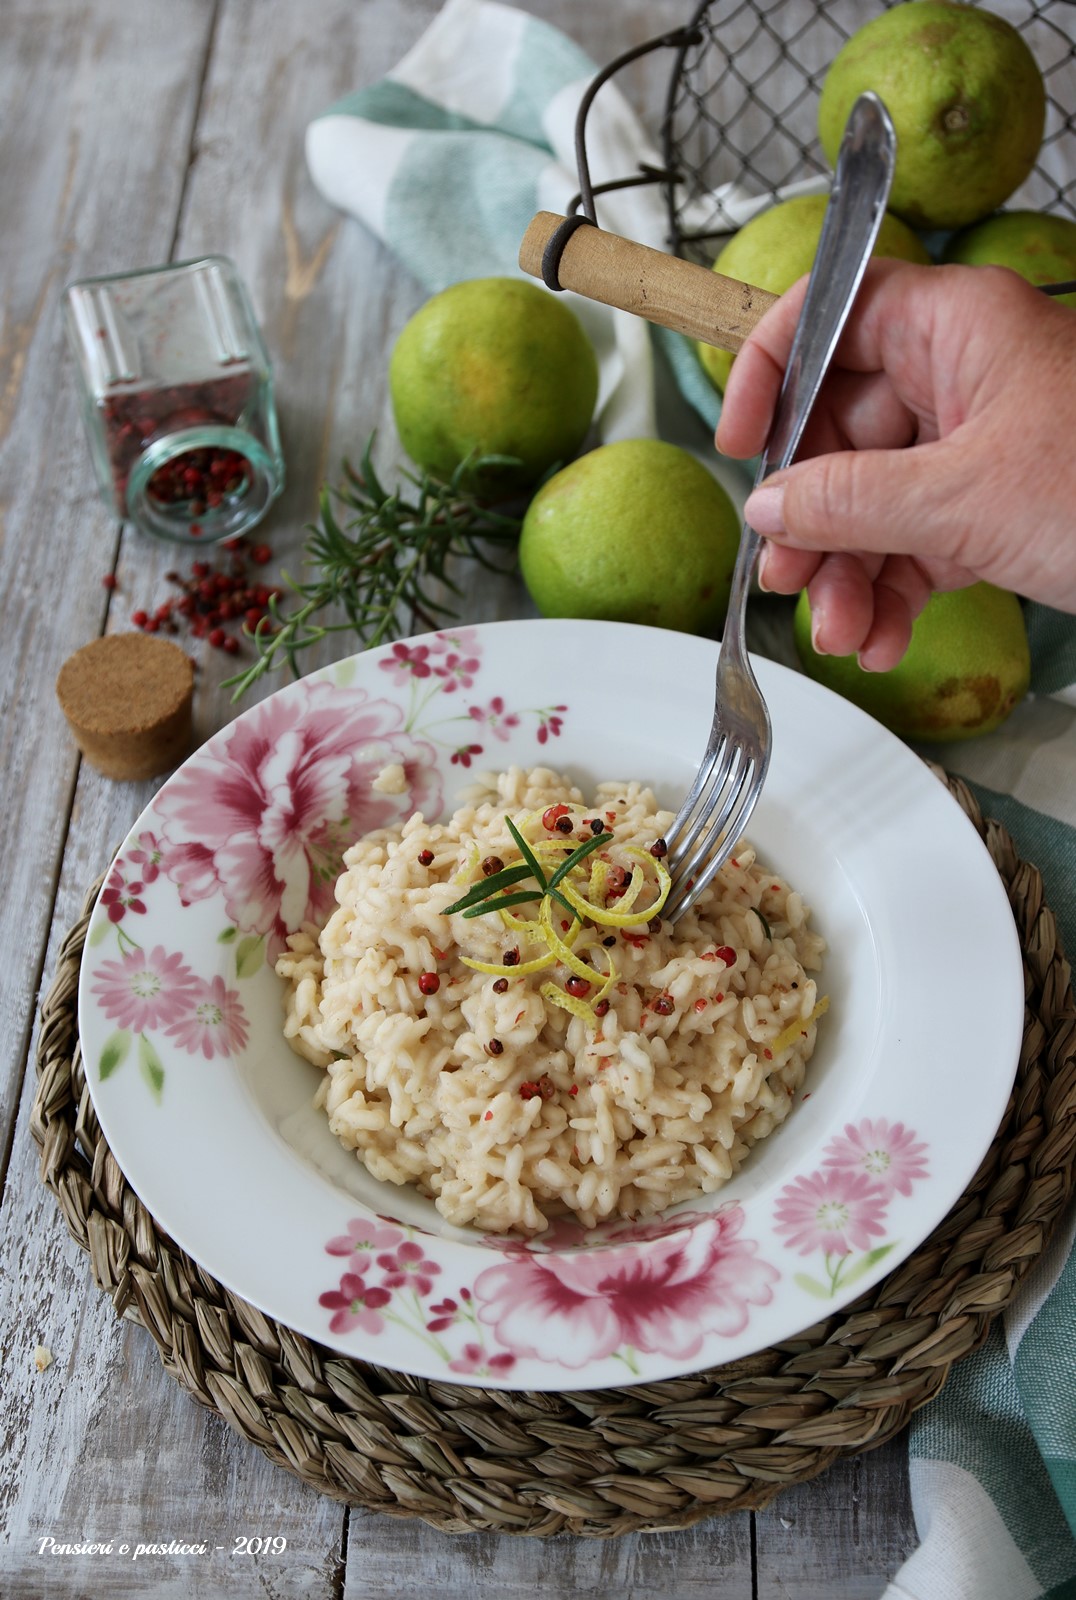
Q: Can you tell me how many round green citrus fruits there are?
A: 6